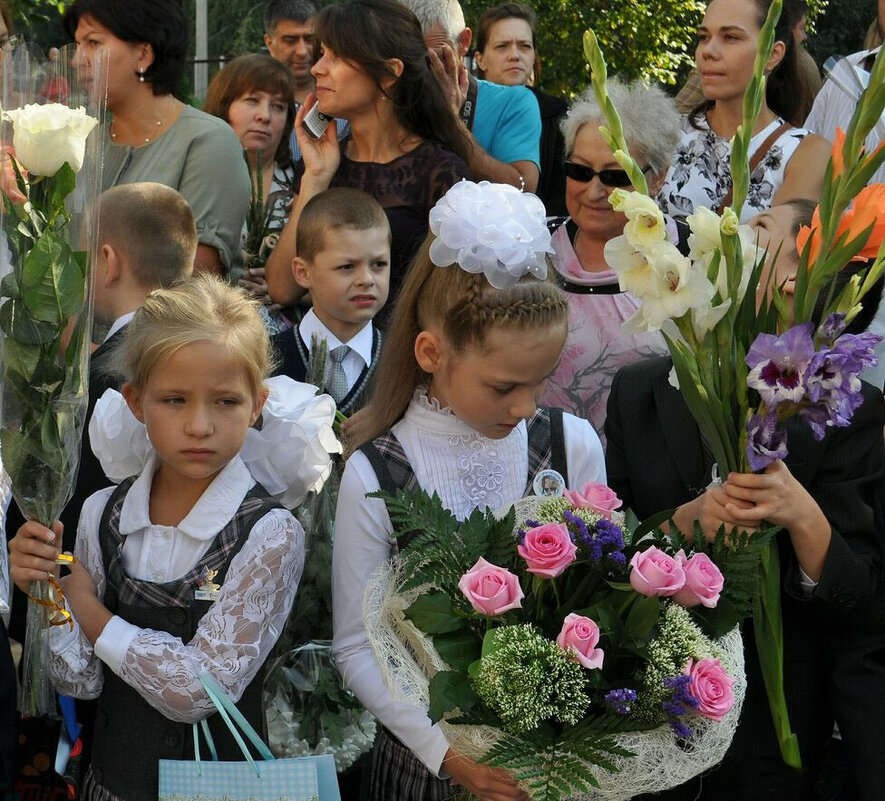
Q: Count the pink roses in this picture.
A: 7